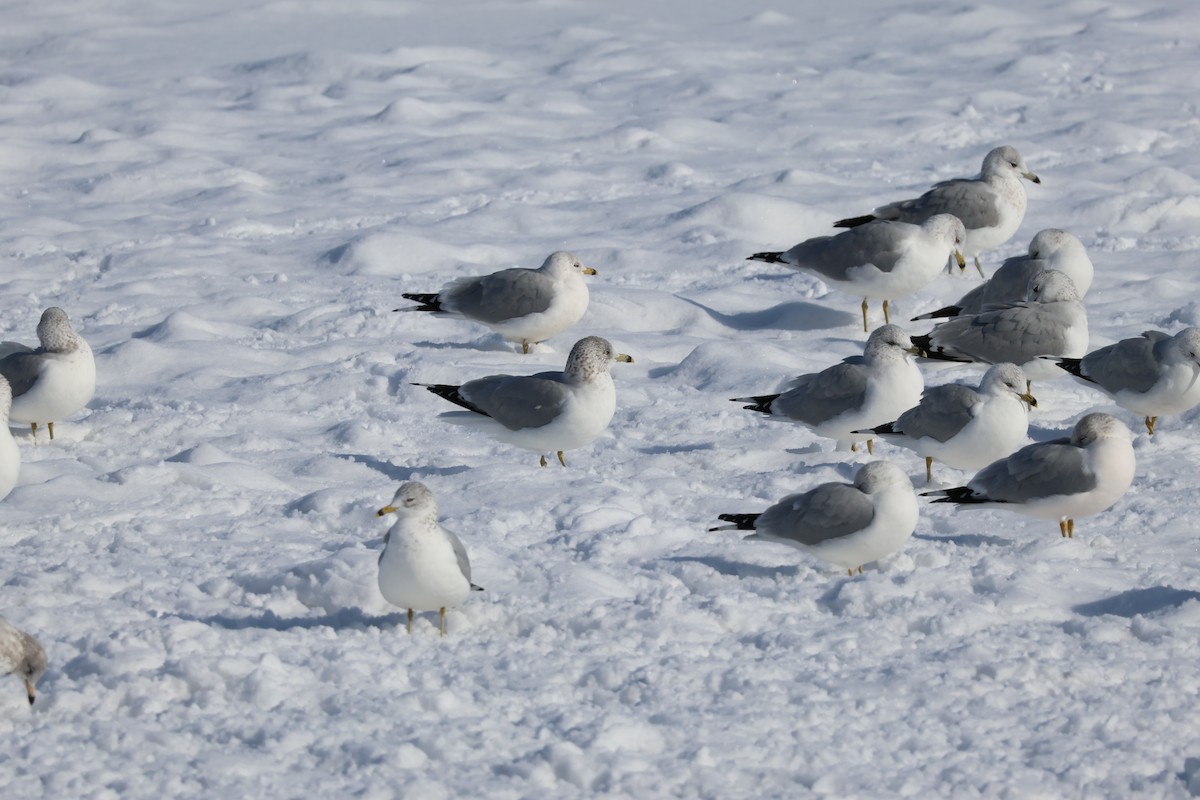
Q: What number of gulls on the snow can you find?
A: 15